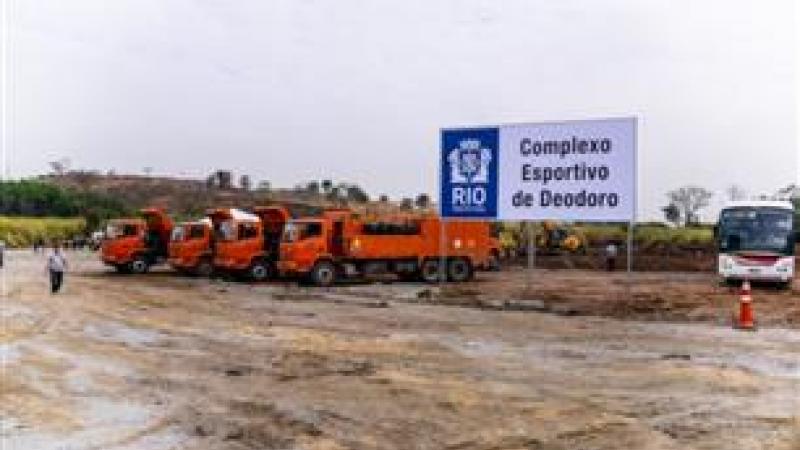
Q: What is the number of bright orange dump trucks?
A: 4